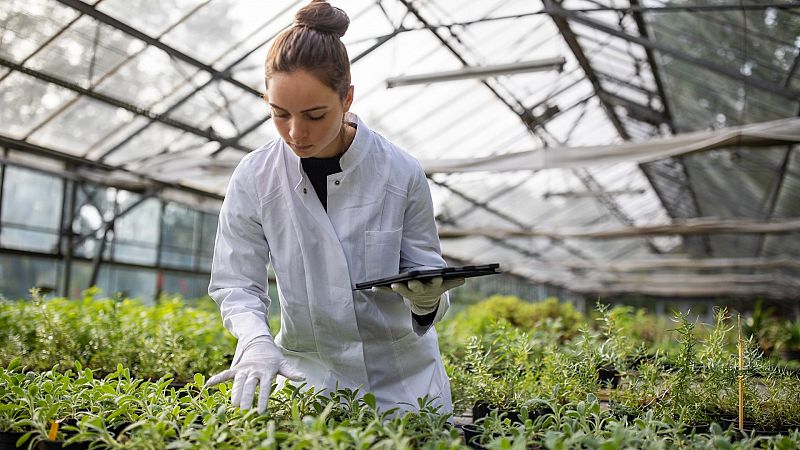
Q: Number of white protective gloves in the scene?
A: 2